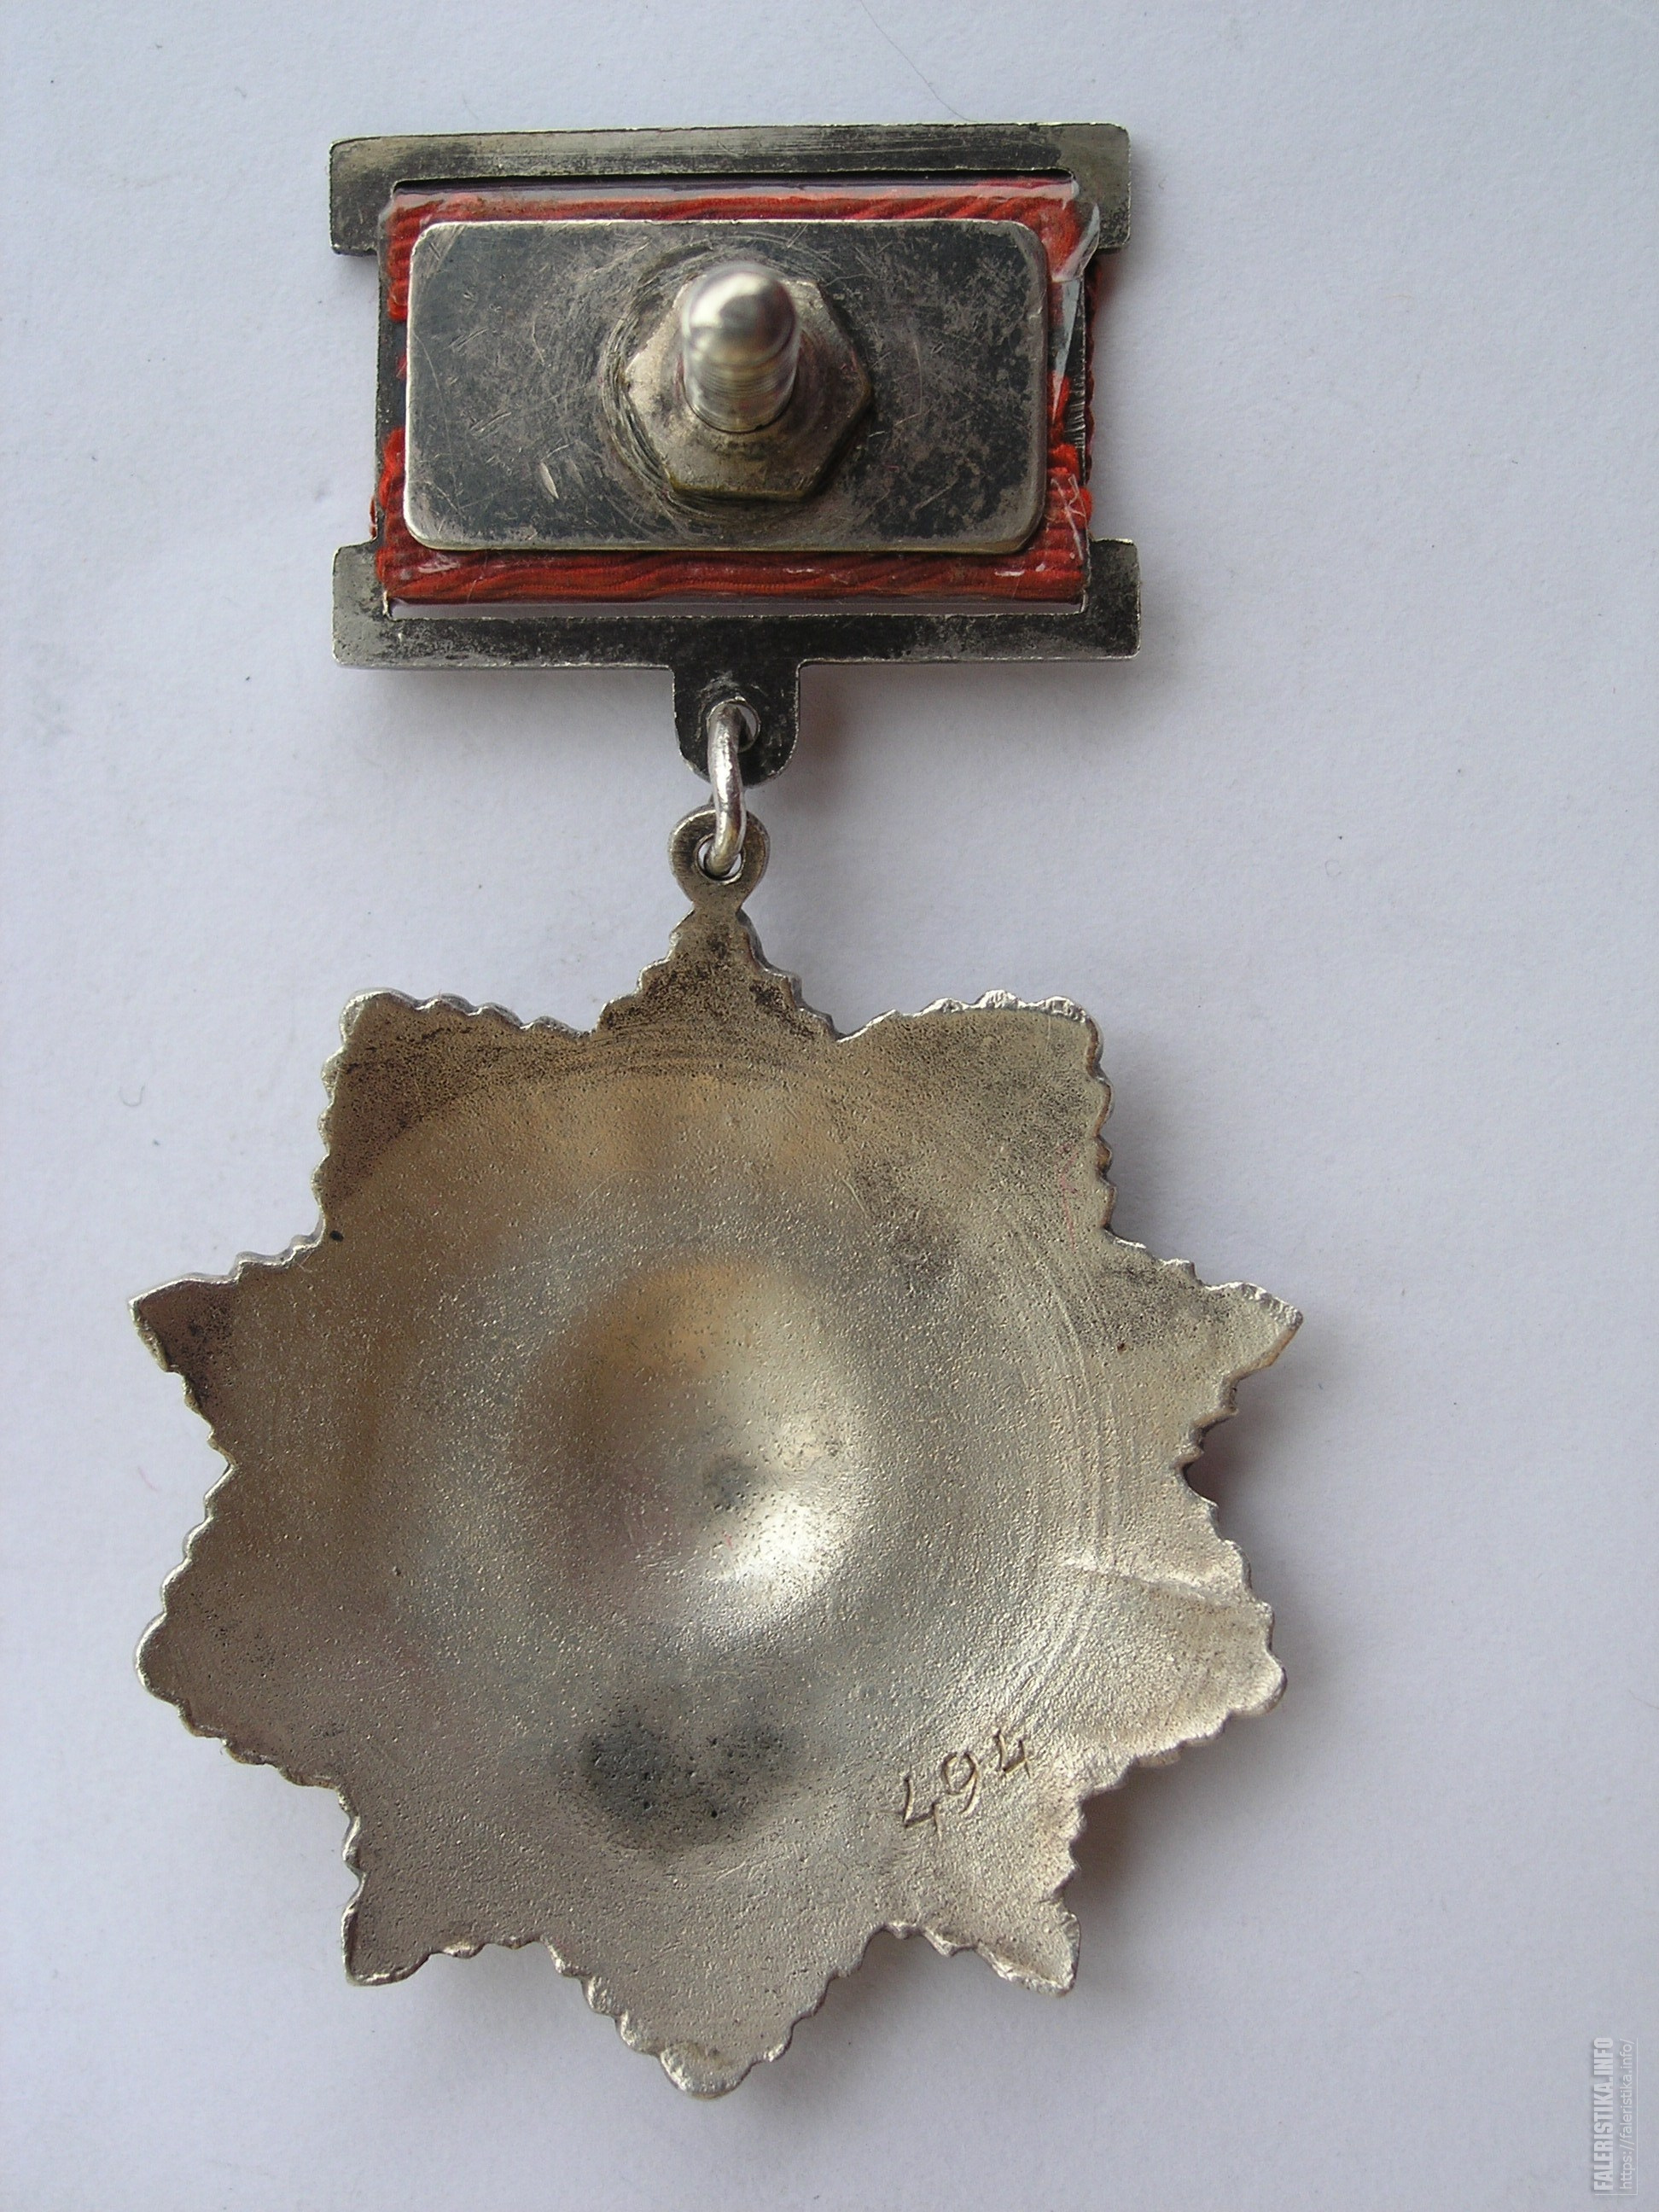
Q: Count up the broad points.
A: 5